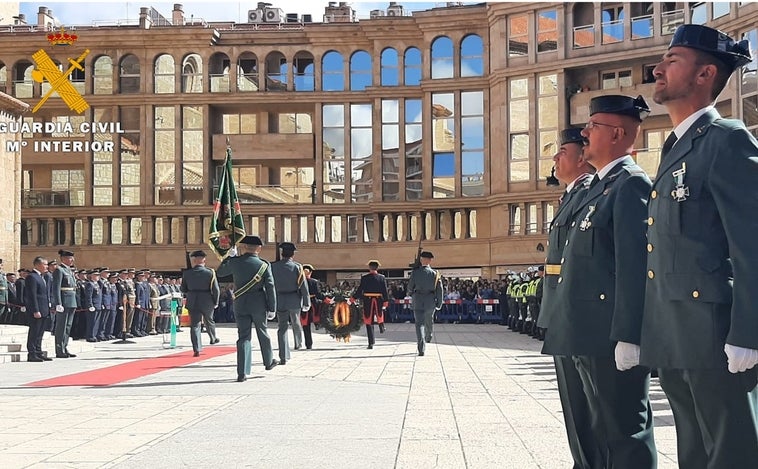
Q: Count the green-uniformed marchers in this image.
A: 4